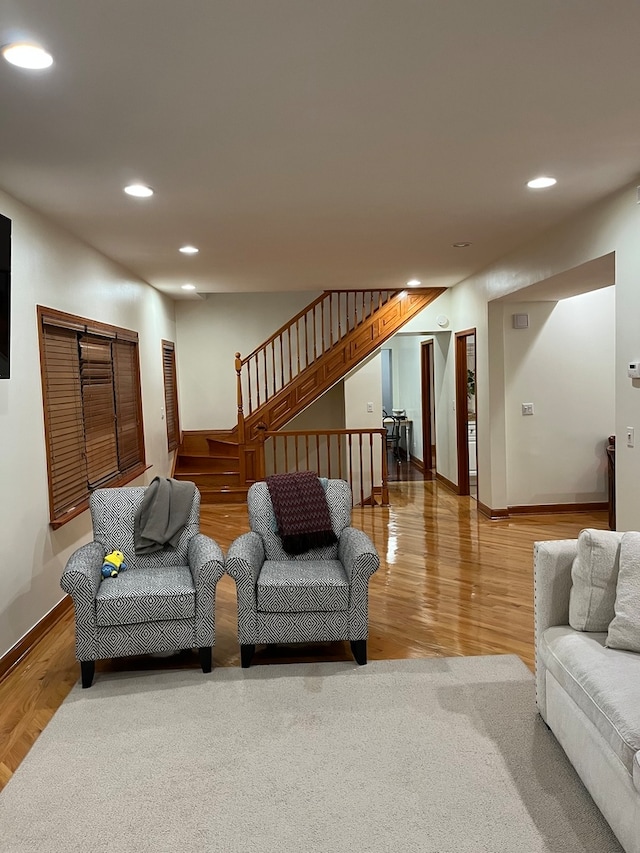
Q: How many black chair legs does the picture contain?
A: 4